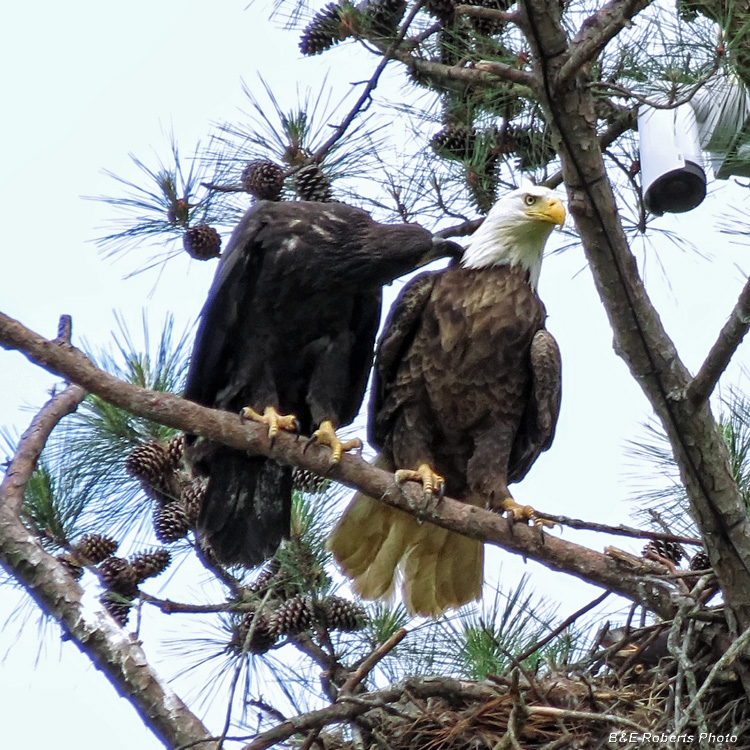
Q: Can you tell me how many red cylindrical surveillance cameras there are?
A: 0